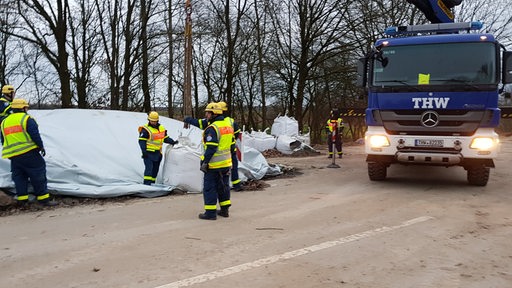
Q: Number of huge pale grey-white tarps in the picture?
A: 1